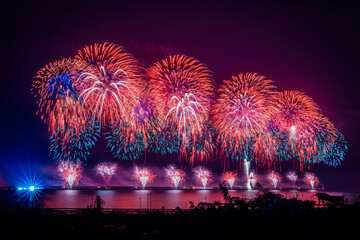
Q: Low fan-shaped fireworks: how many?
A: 10